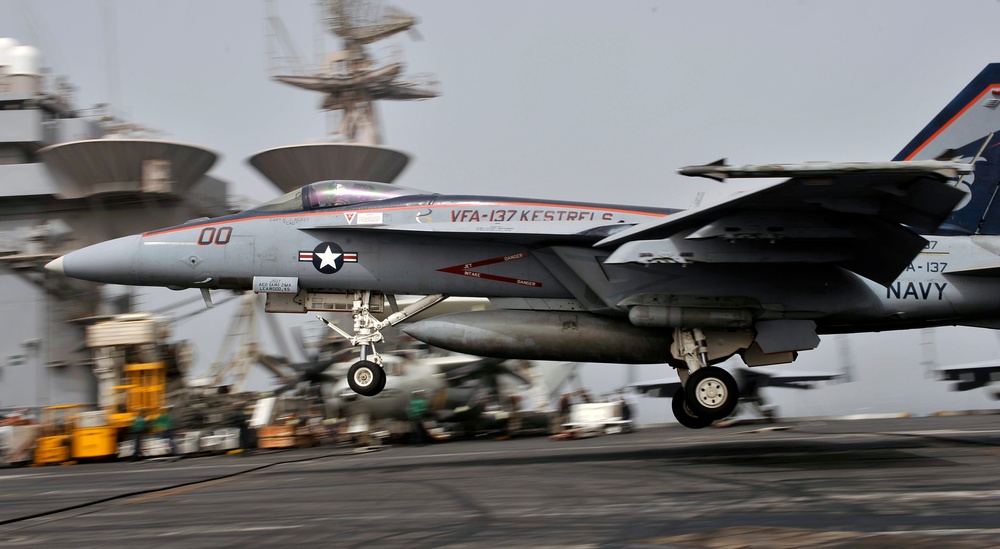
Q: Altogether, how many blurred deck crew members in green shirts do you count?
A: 3